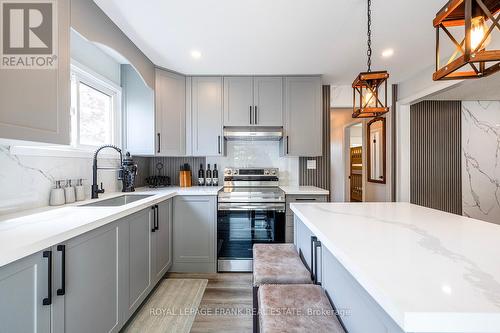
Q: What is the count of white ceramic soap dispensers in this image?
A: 3